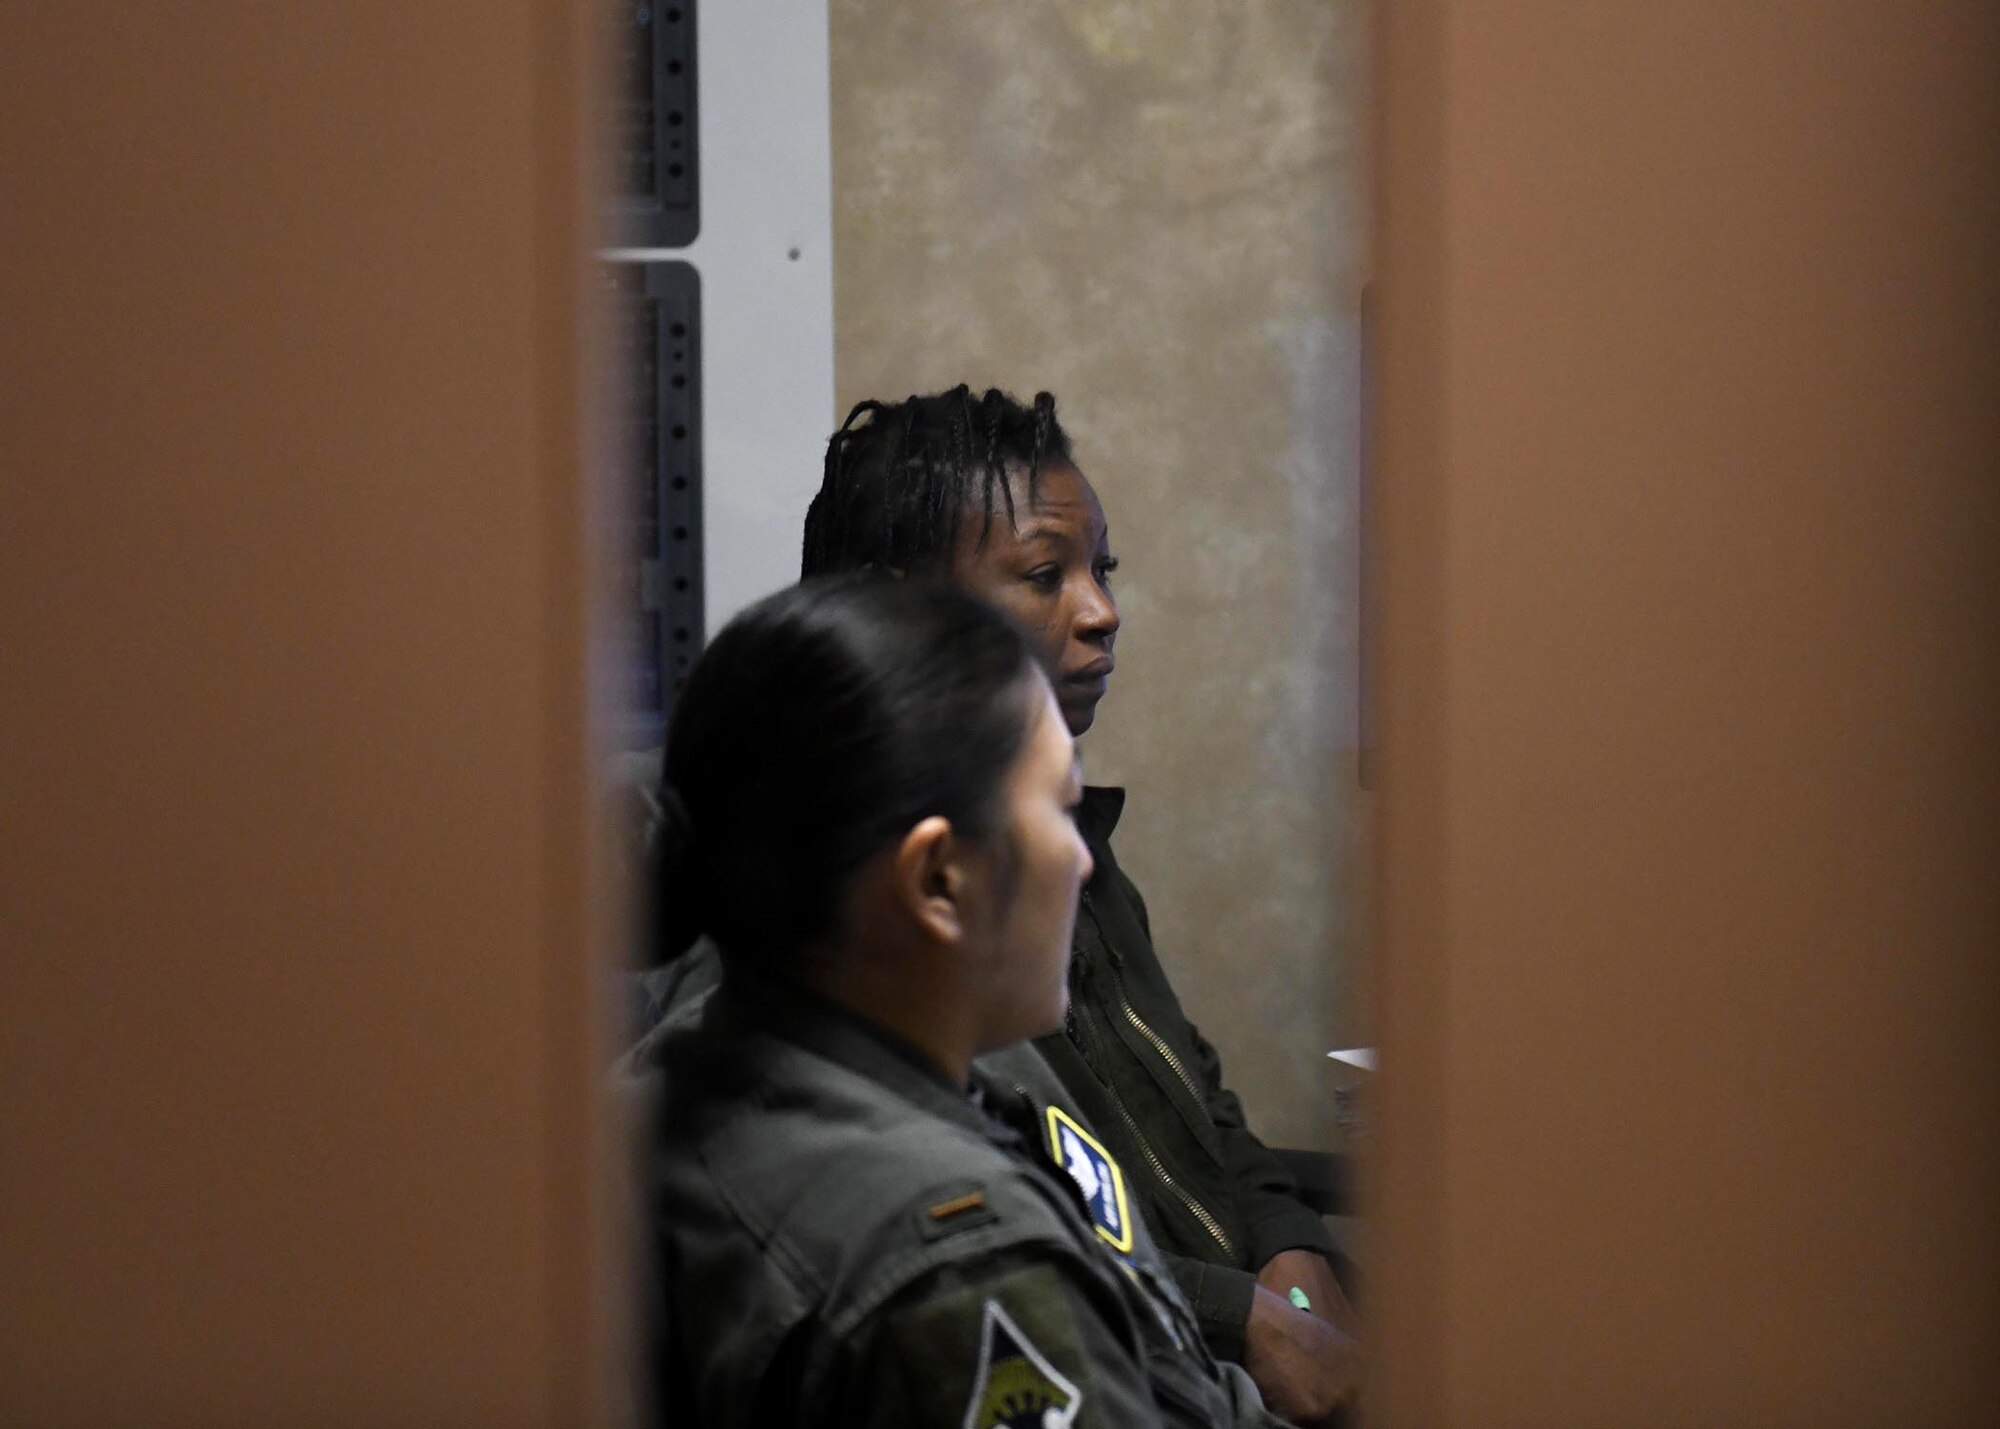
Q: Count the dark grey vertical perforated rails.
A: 2